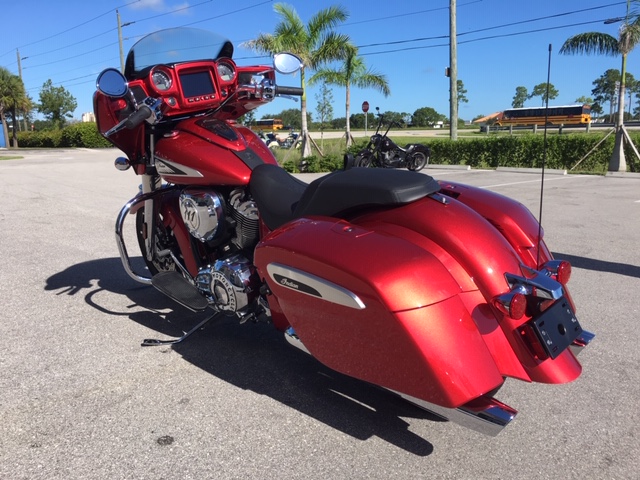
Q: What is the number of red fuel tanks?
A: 1